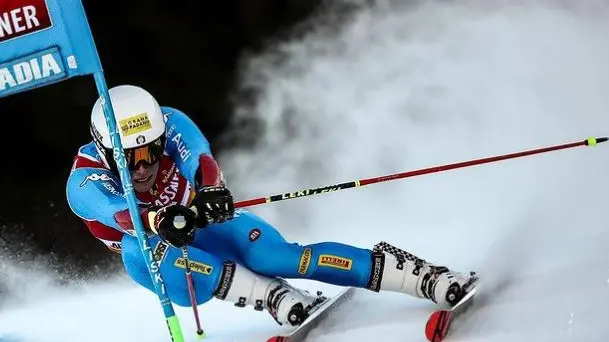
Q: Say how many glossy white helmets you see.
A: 1